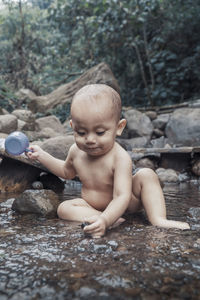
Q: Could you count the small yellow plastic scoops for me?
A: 0